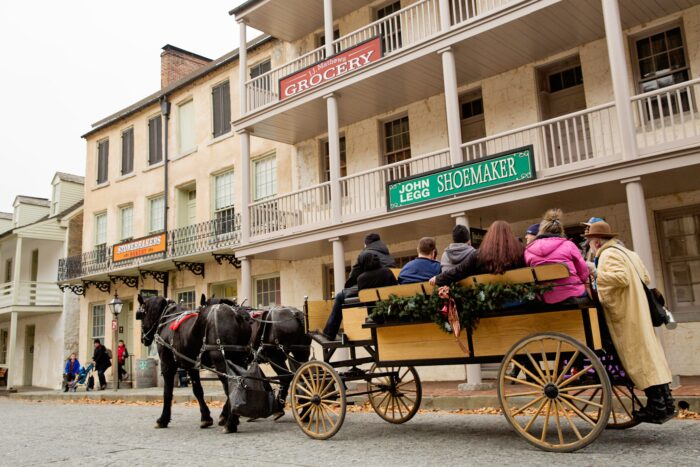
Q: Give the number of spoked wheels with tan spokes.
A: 4